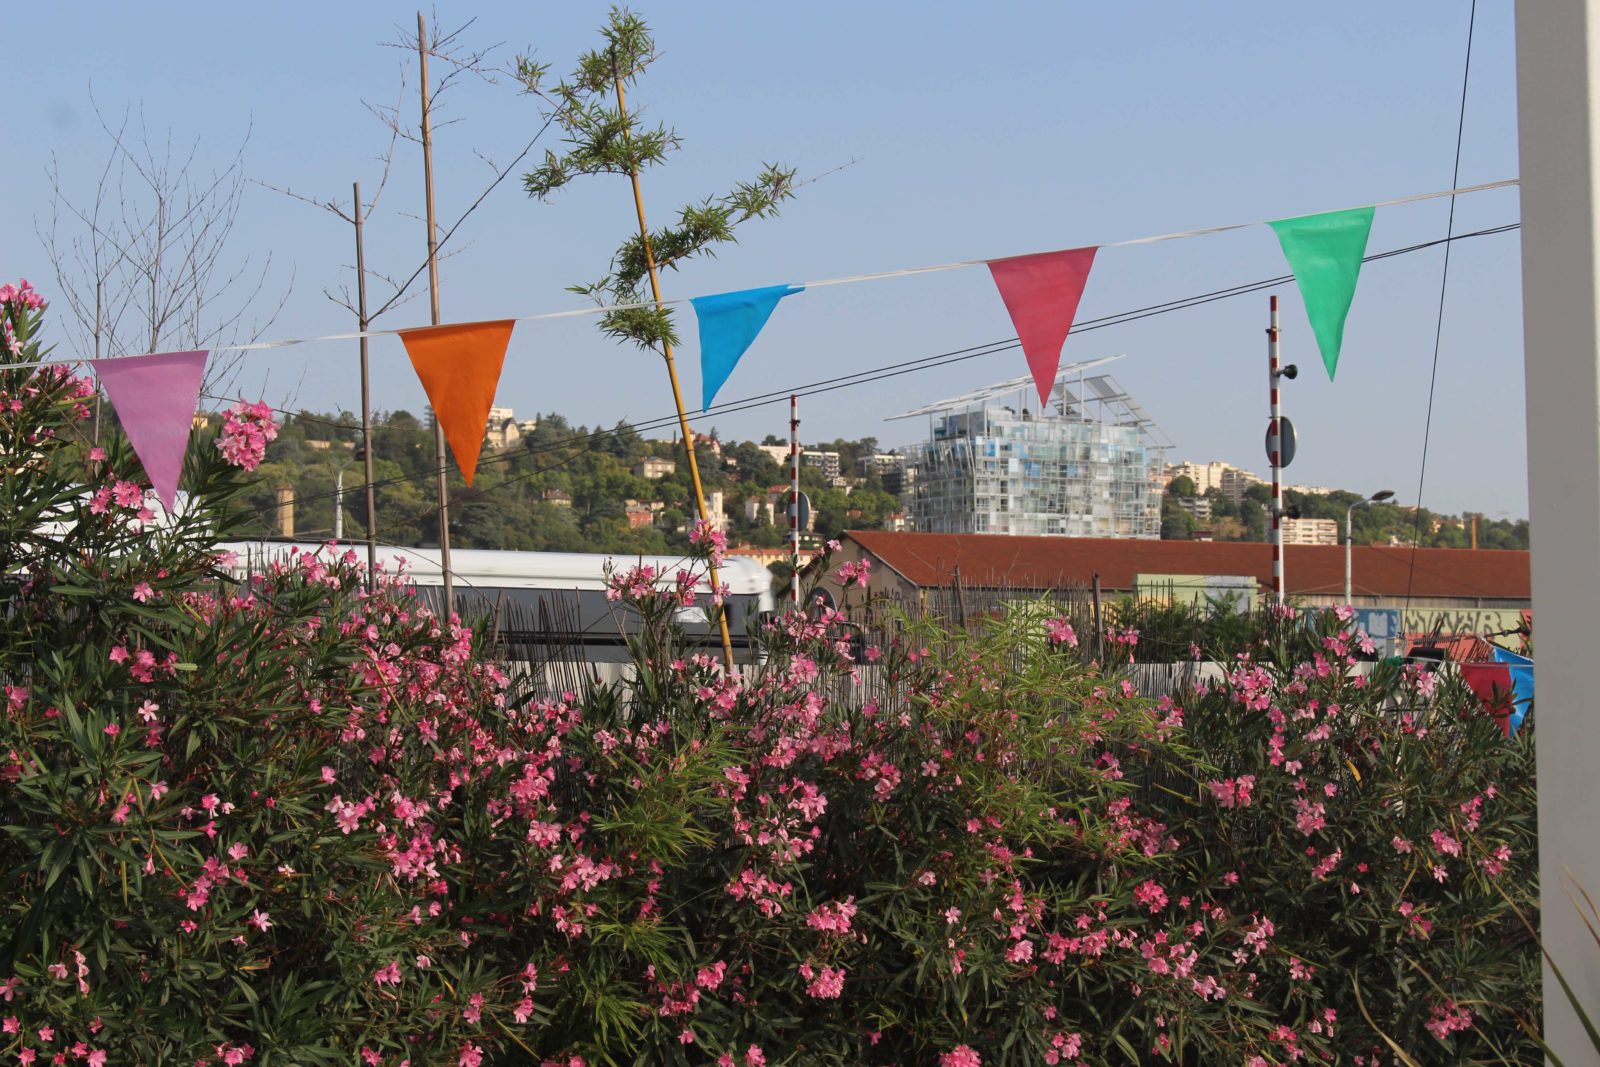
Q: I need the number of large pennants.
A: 5